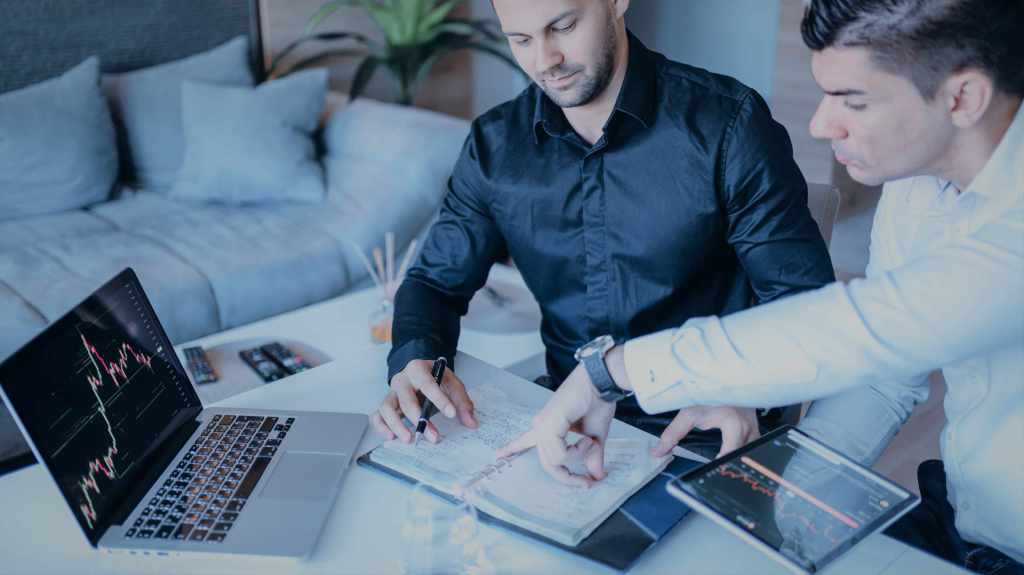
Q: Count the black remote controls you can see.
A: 3